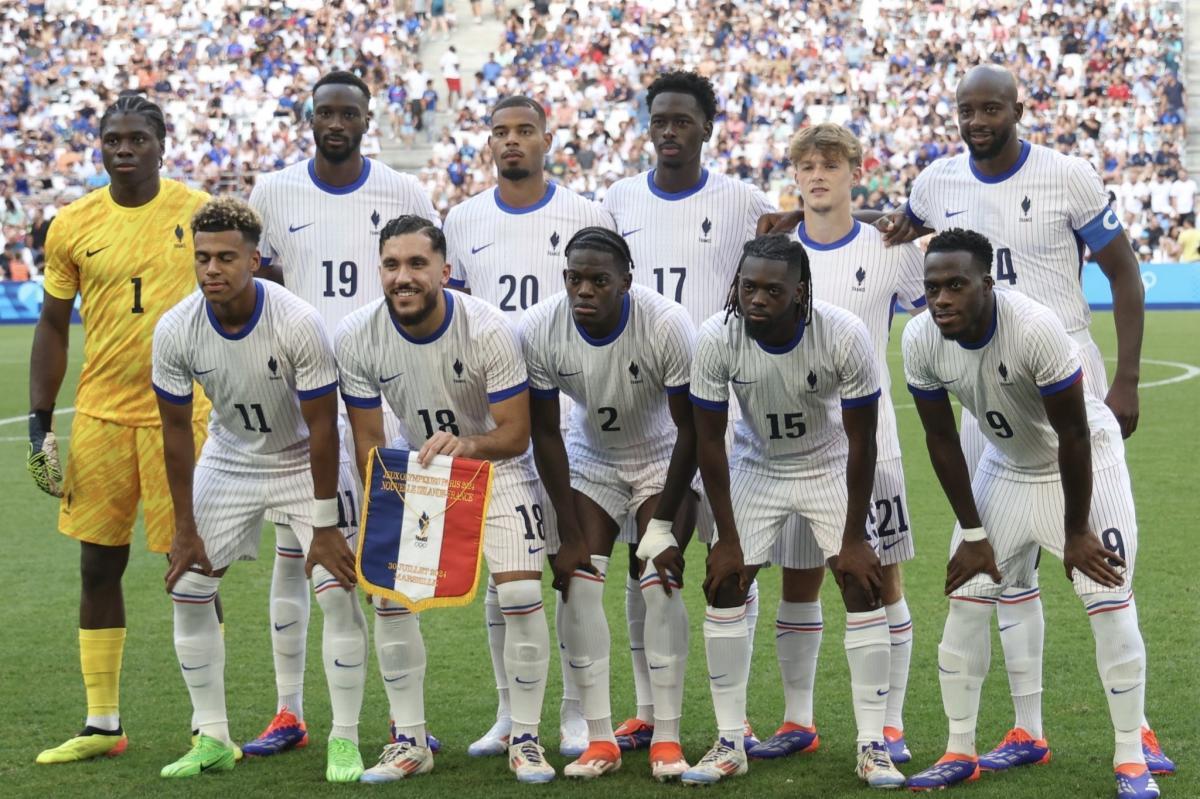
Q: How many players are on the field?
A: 11